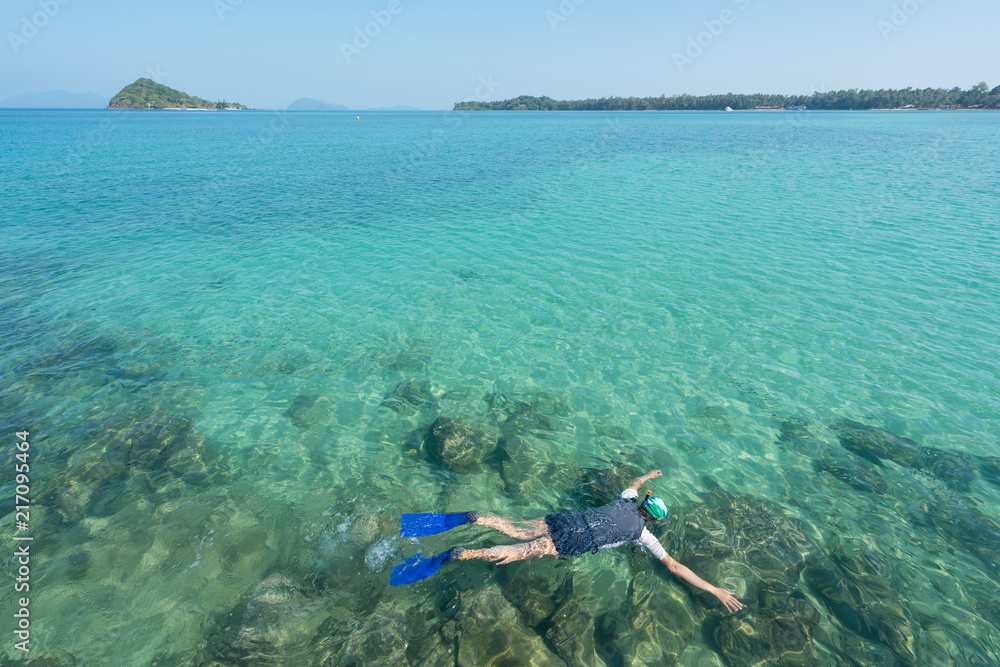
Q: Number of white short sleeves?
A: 2